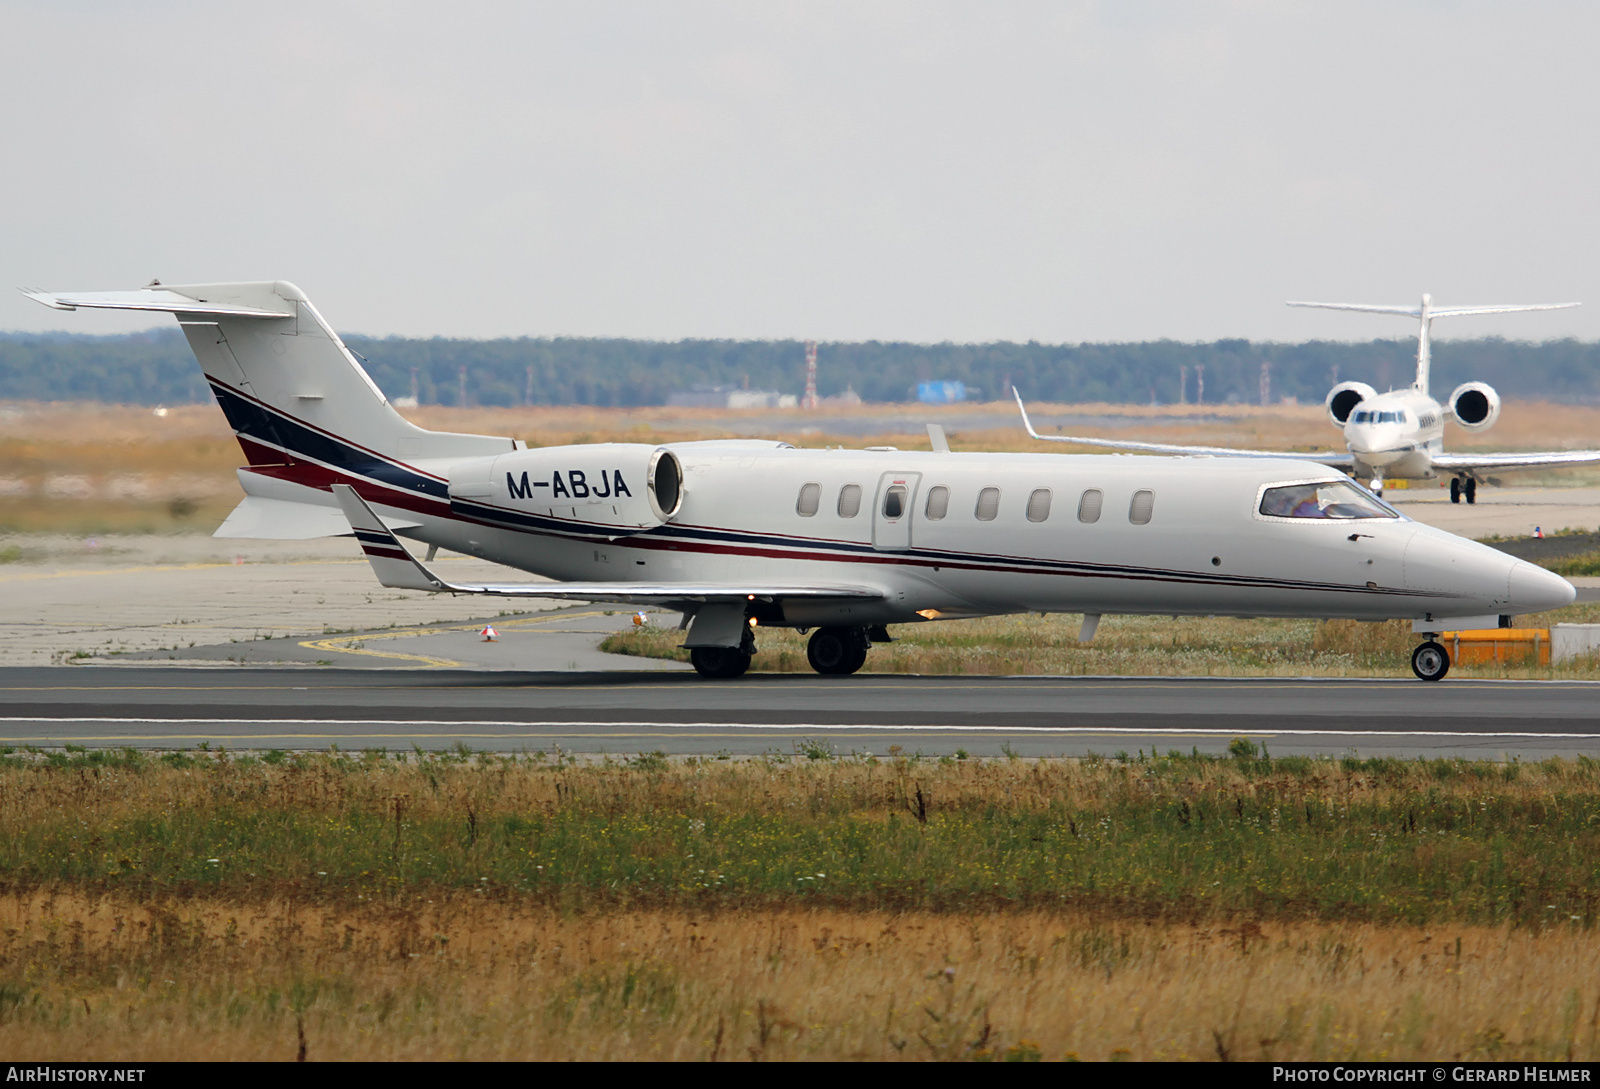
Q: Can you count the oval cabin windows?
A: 8